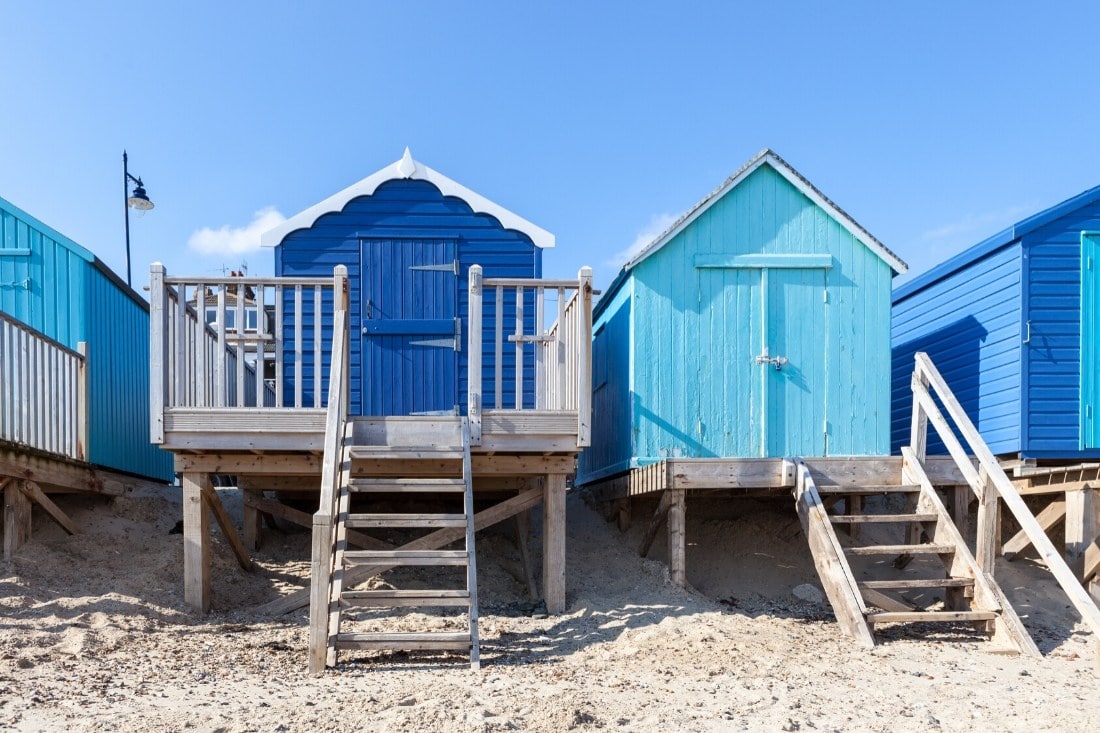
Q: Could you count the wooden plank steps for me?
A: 11